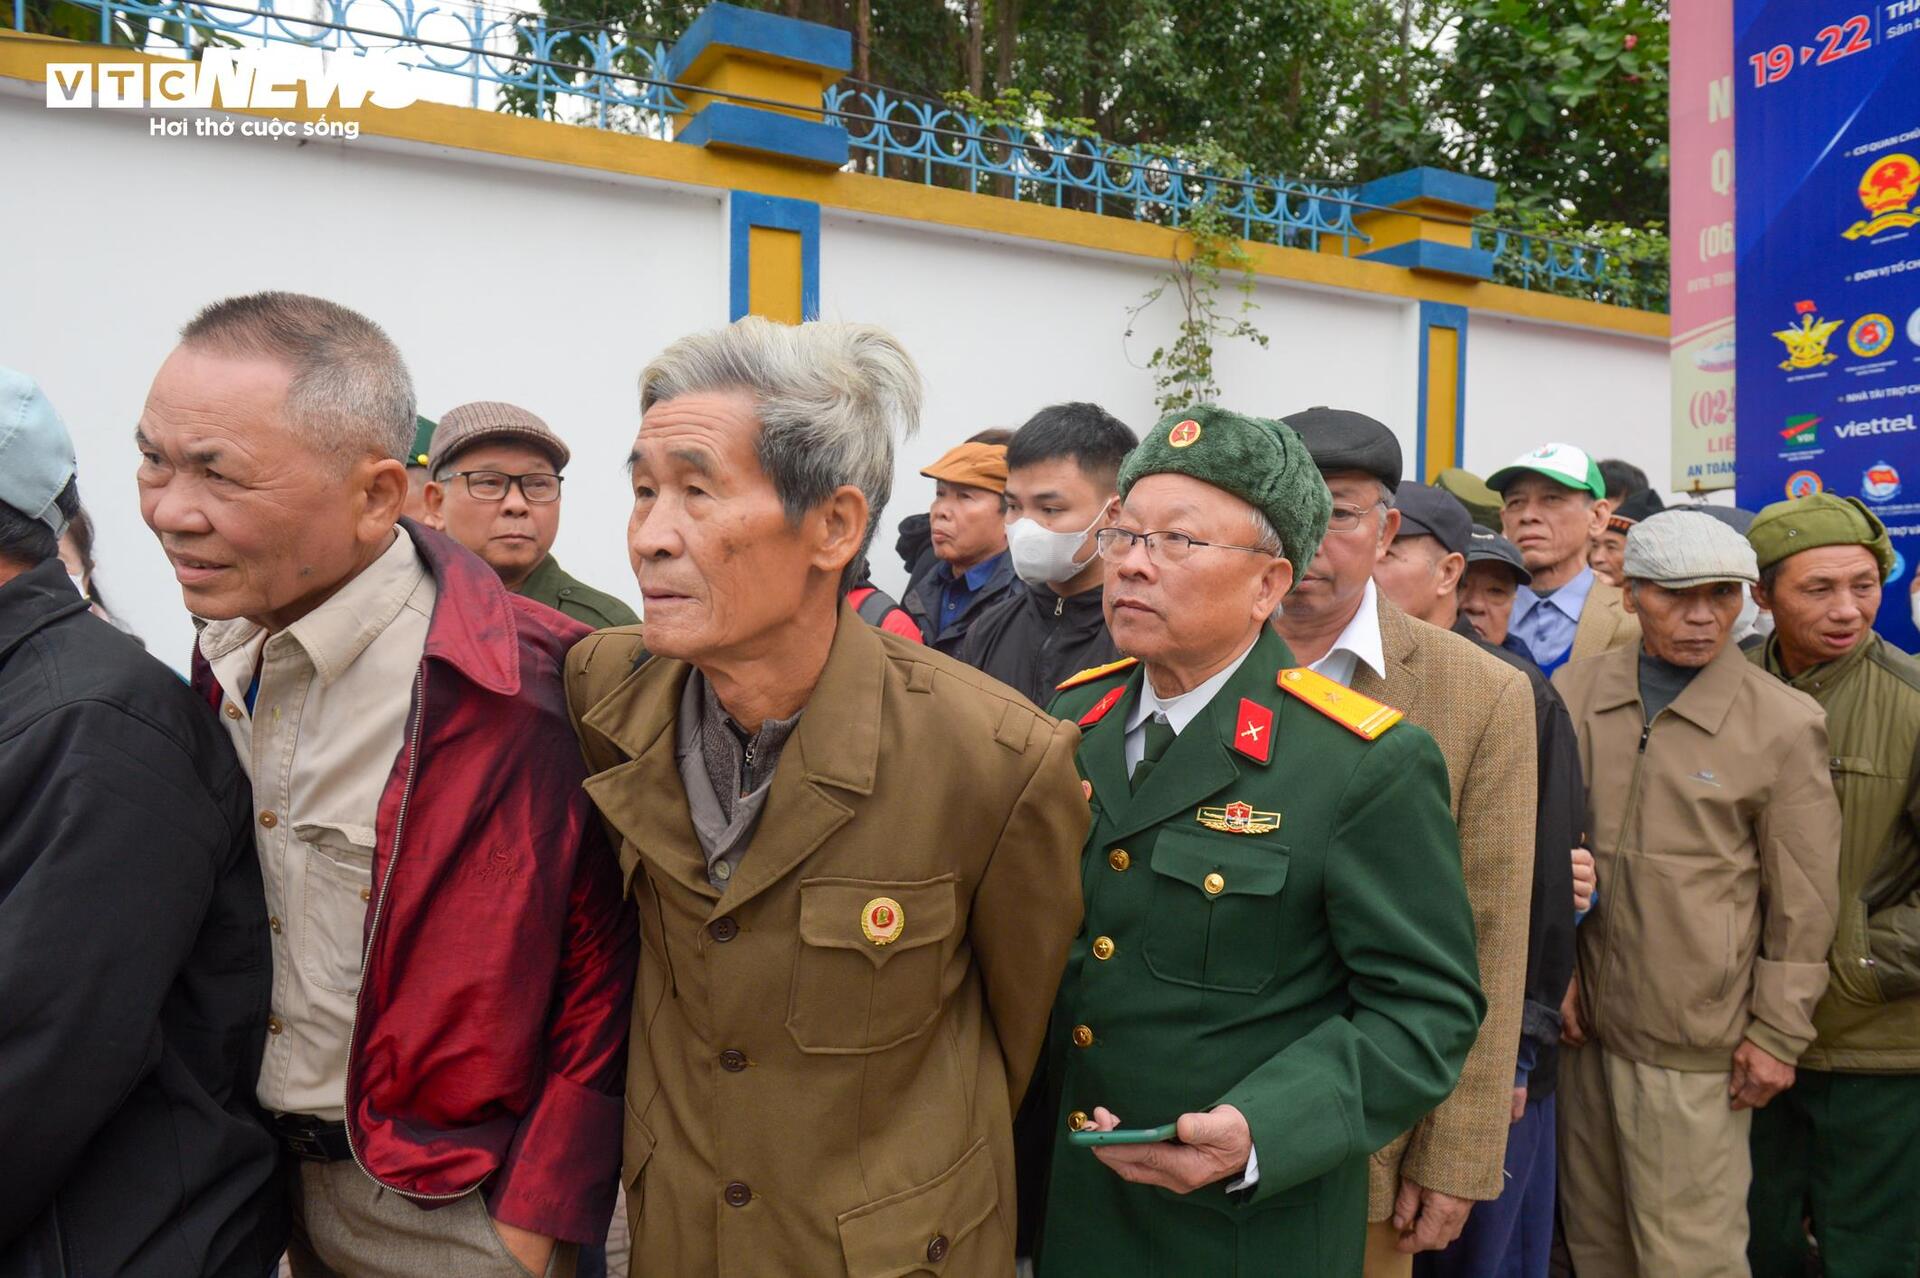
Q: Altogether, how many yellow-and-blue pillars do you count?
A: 2